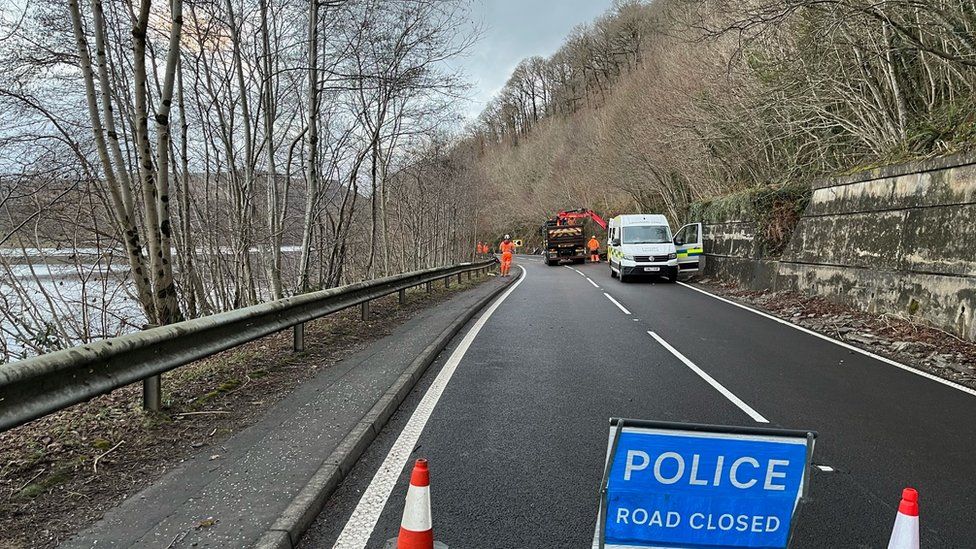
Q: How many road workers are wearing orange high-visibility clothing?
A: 4